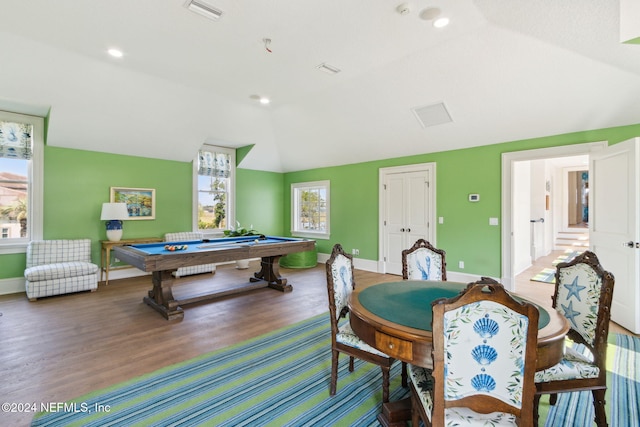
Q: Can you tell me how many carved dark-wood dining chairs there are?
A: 4